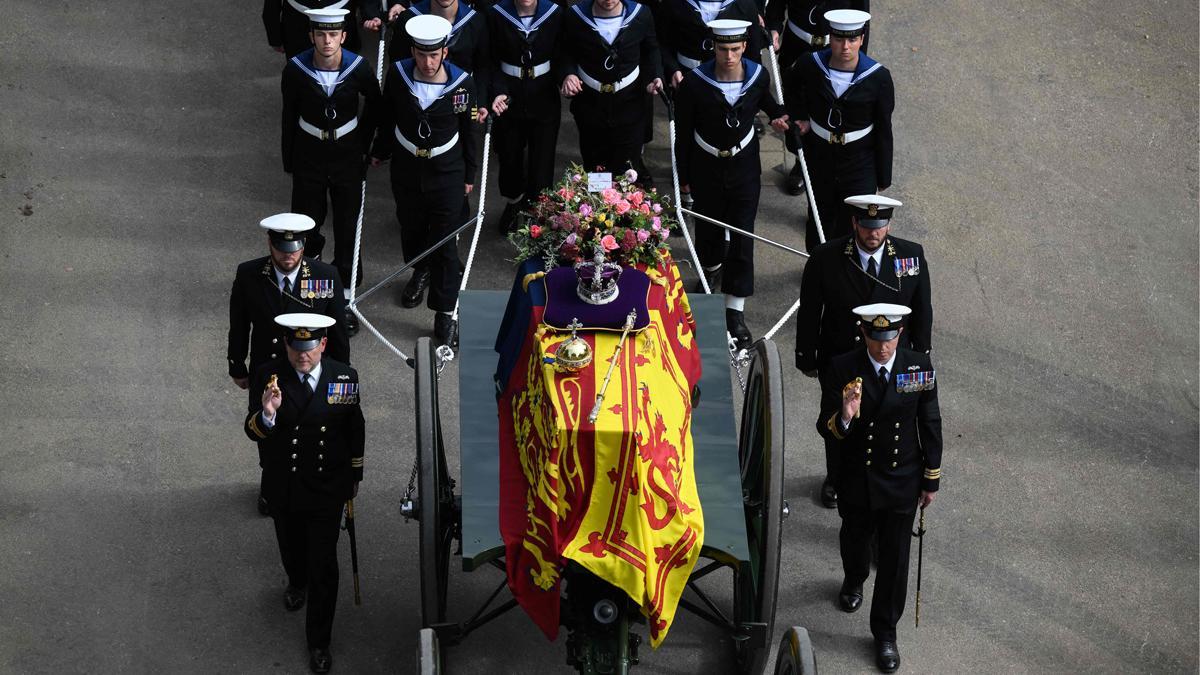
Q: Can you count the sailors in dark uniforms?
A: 14